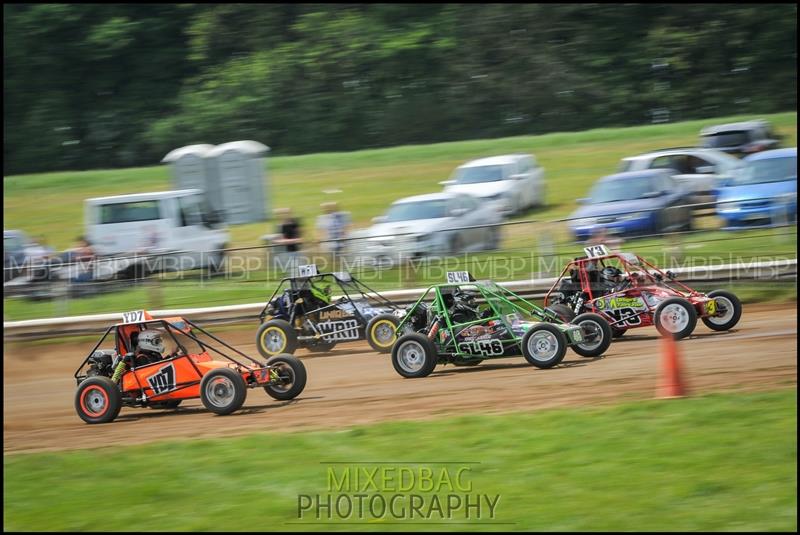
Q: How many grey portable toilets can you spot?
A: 2